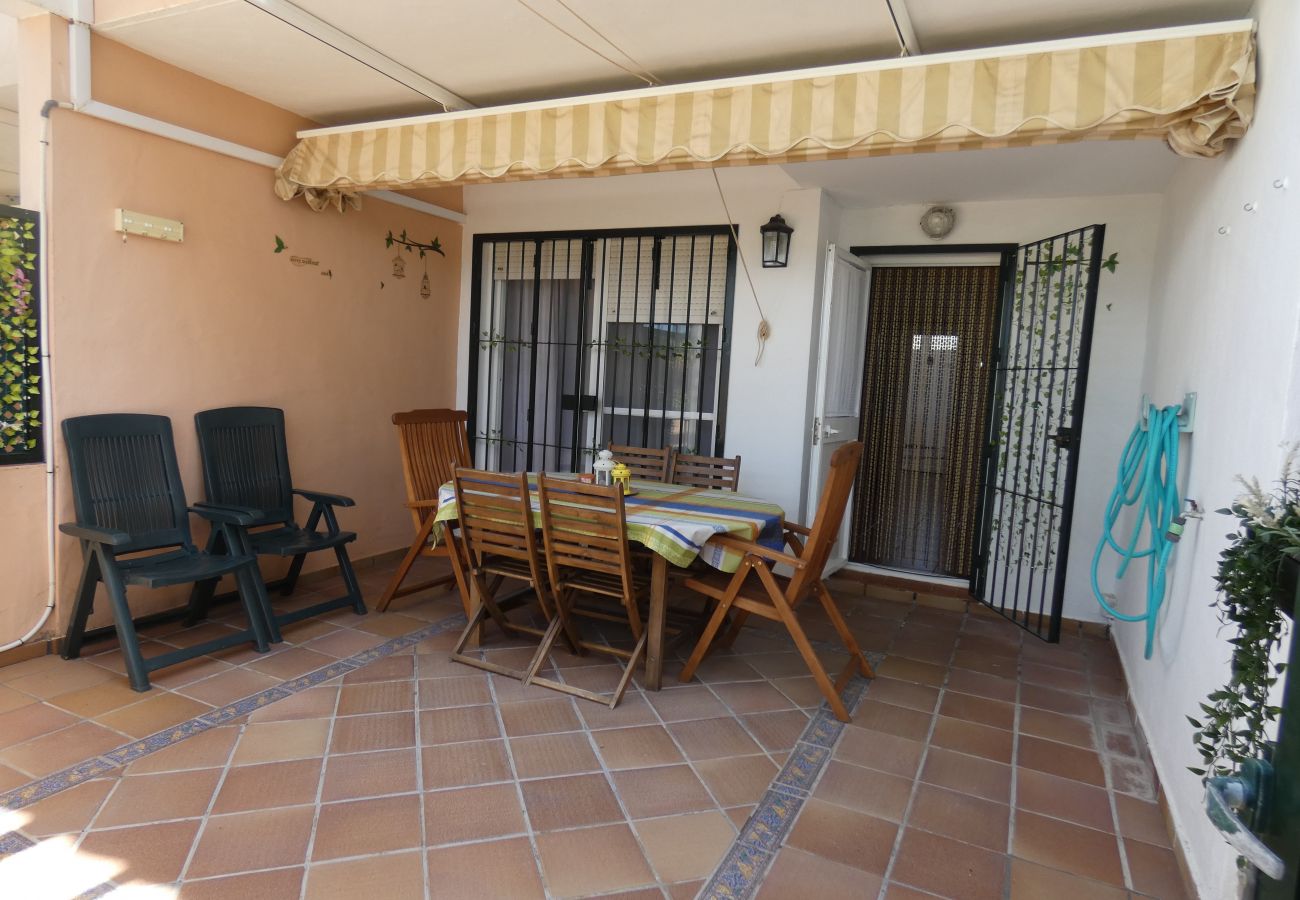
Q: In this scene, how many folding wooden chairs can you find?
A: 6